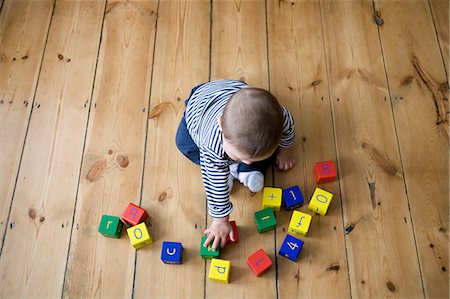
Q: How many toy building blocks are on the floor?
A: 15